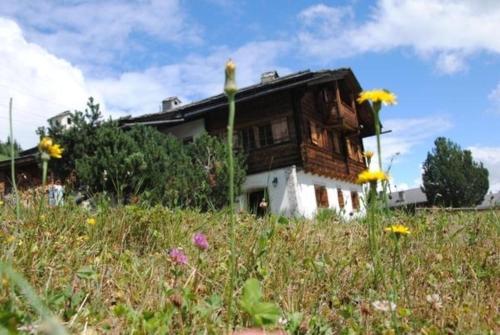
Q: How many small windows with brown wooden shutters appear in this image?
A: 3